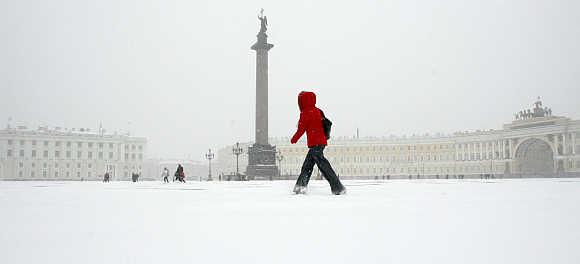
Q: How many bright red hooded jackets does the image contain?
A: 1